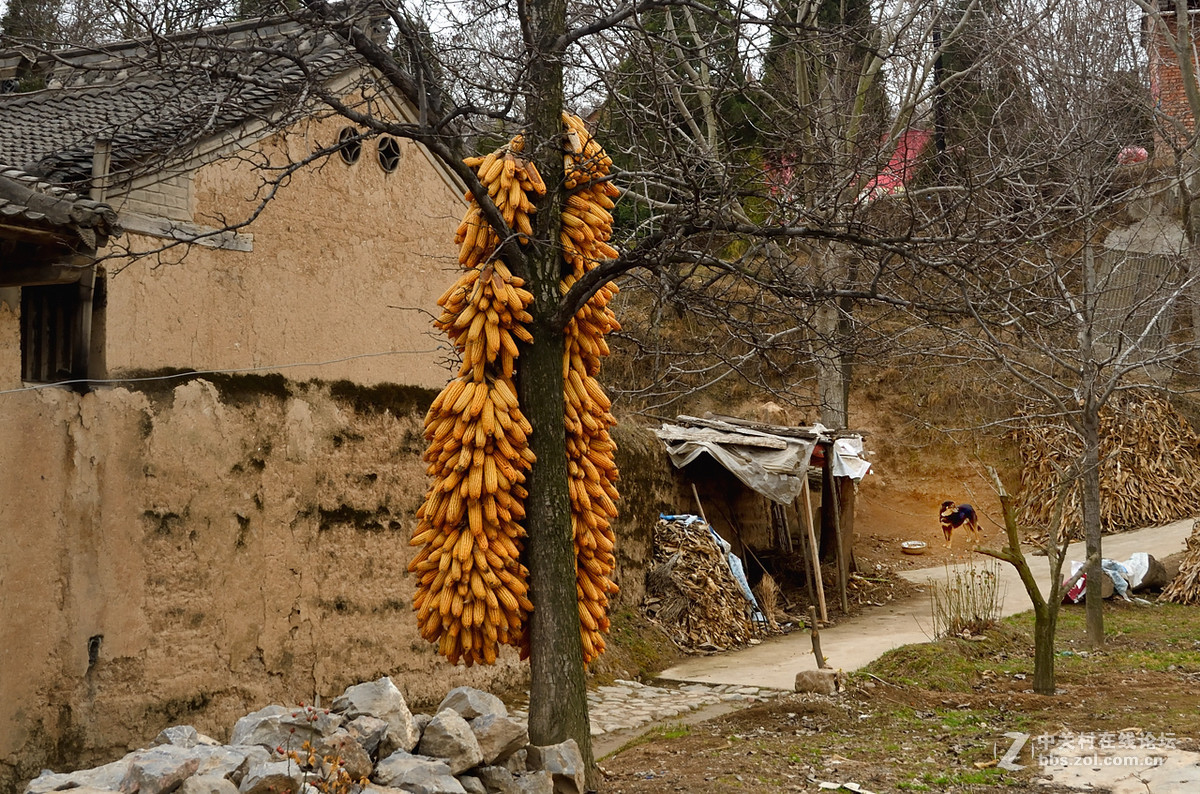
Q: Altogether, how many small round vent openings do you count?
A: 2